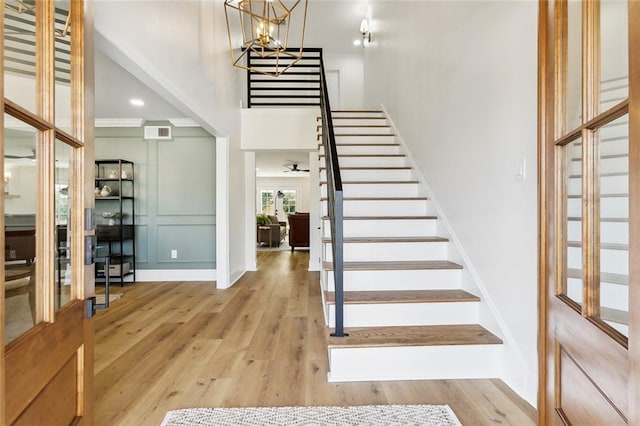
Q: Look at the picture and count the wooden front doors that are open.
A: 2